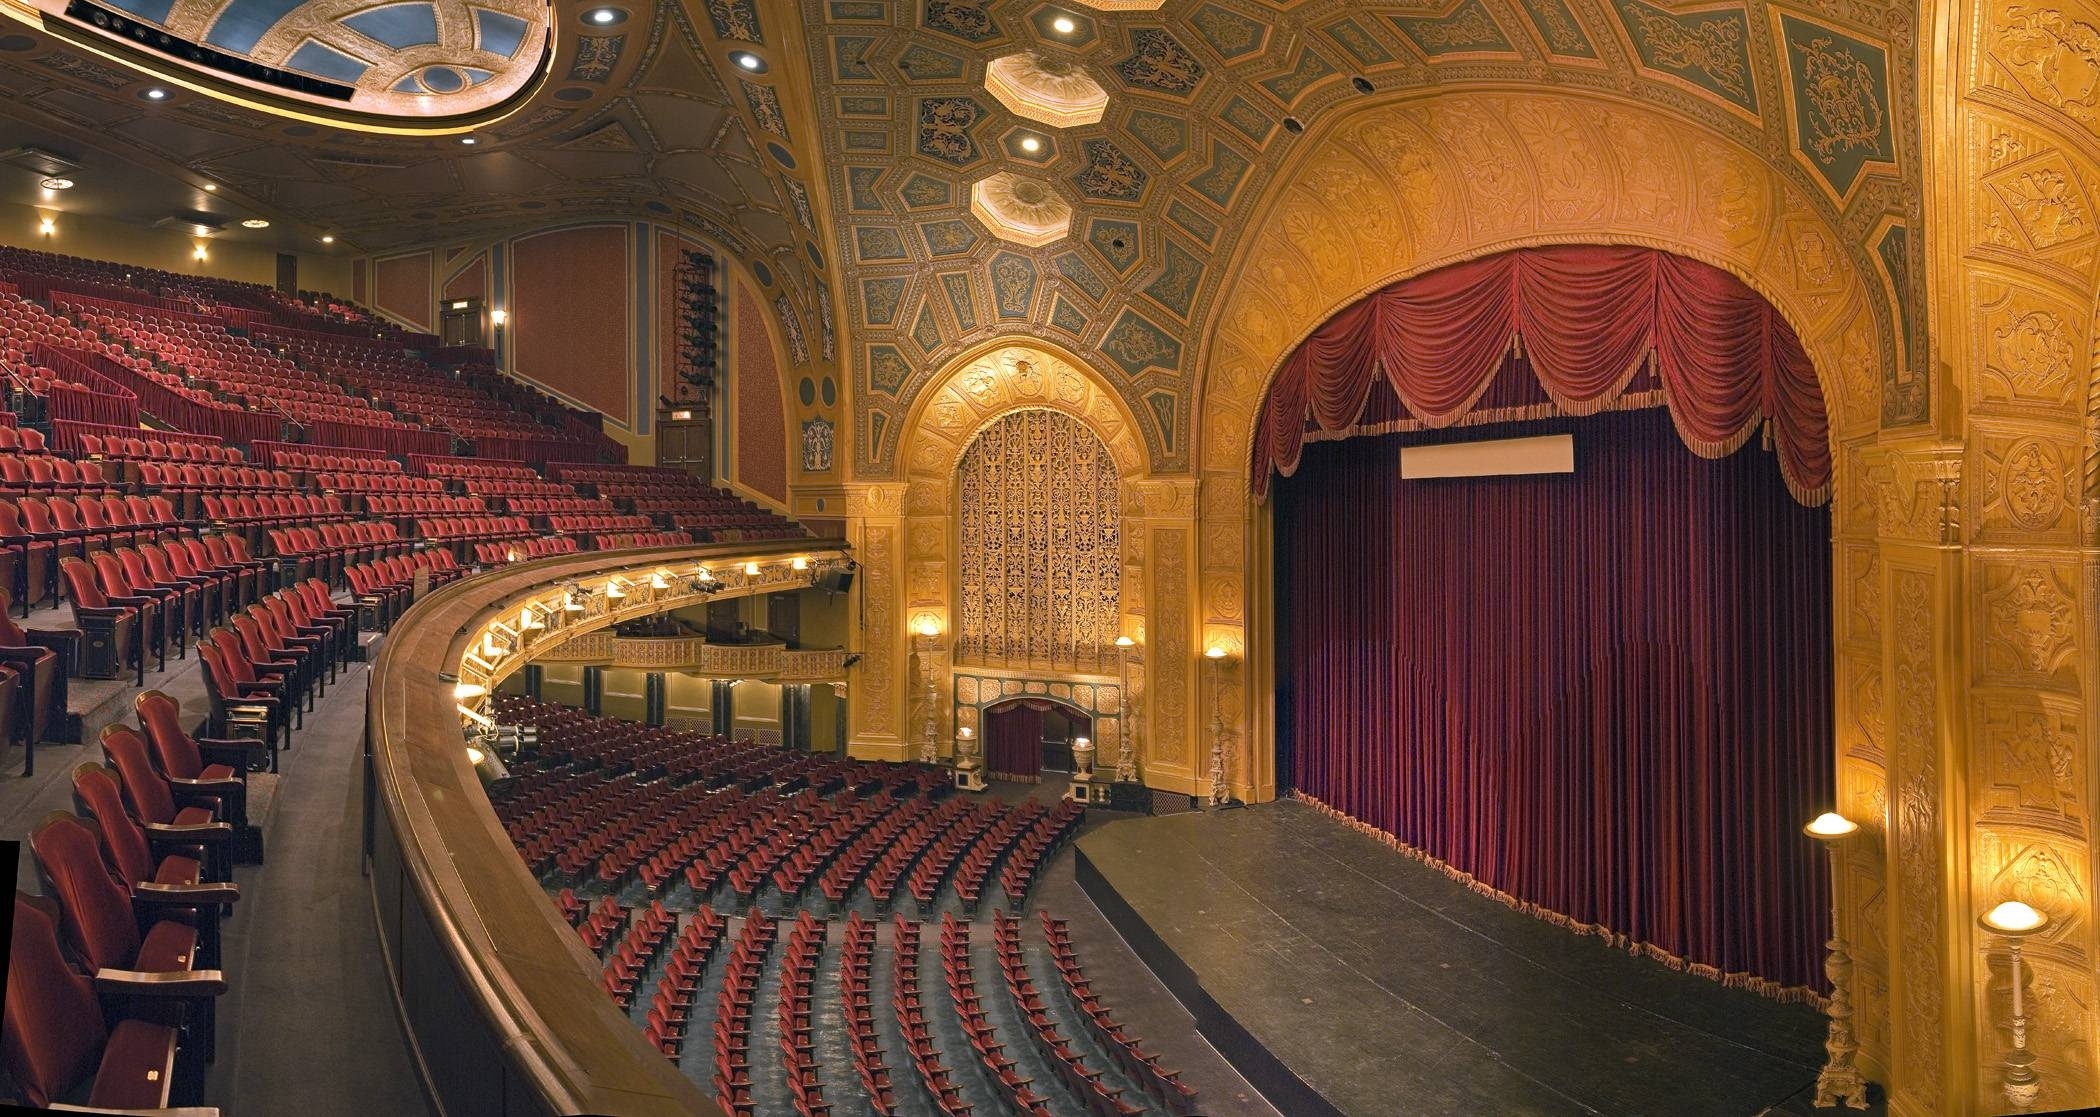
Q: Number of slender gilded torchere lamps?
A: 5